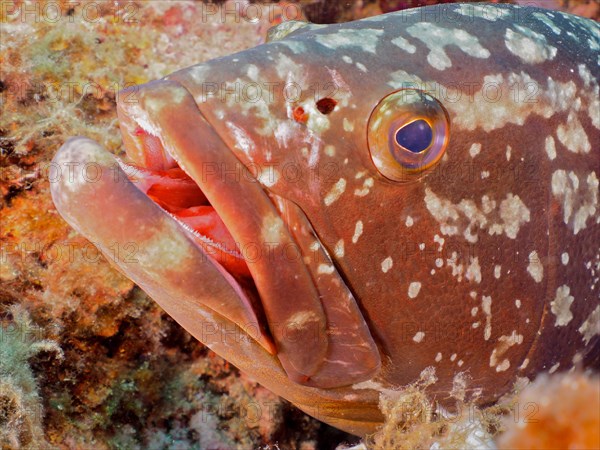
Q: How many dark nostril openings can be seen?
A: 2